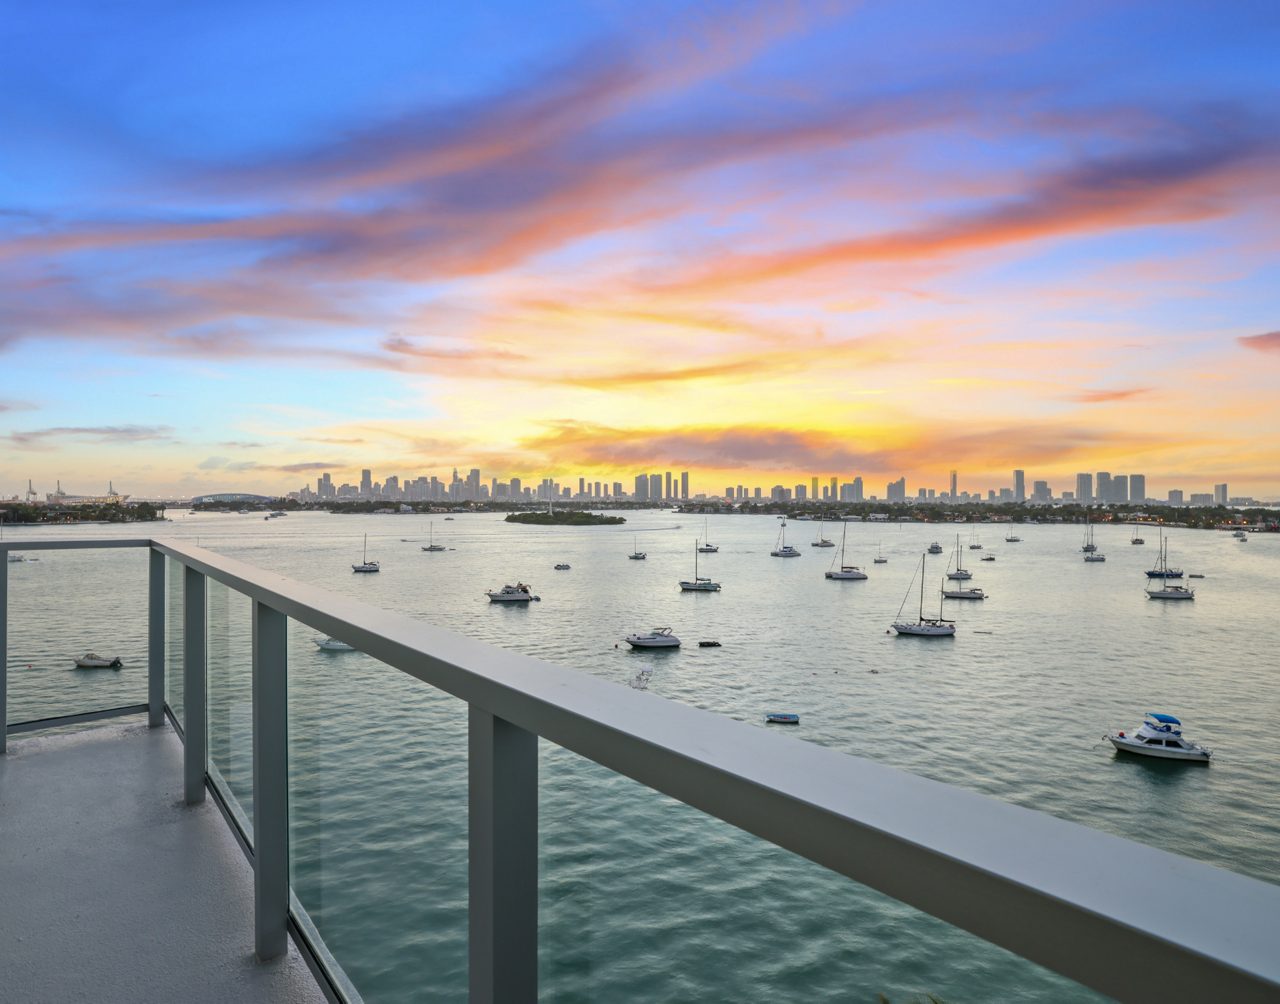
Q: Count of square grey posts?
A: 5